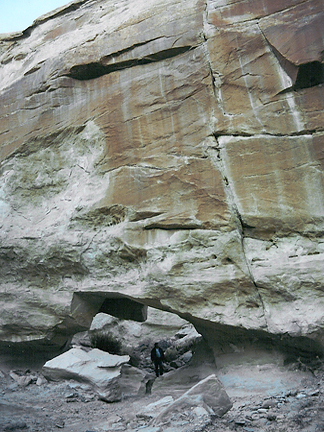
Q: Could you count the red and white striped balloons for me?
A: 0